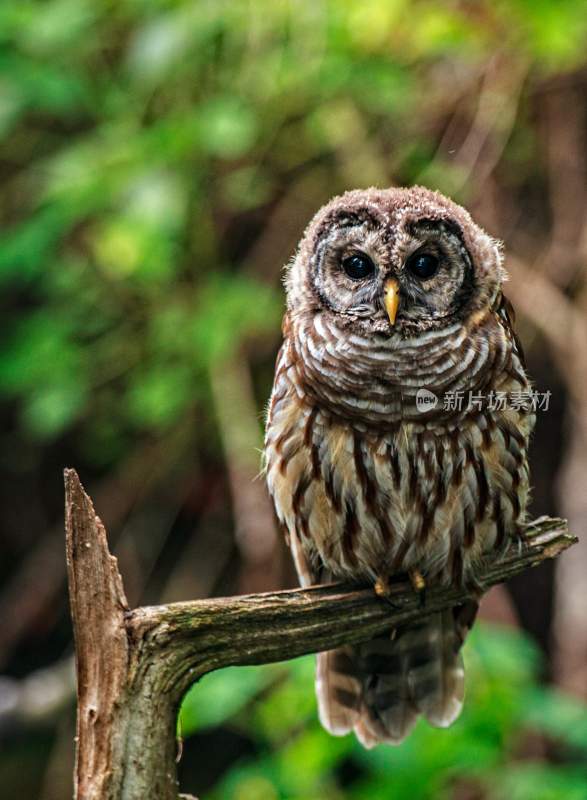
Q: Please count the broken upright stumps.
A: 1